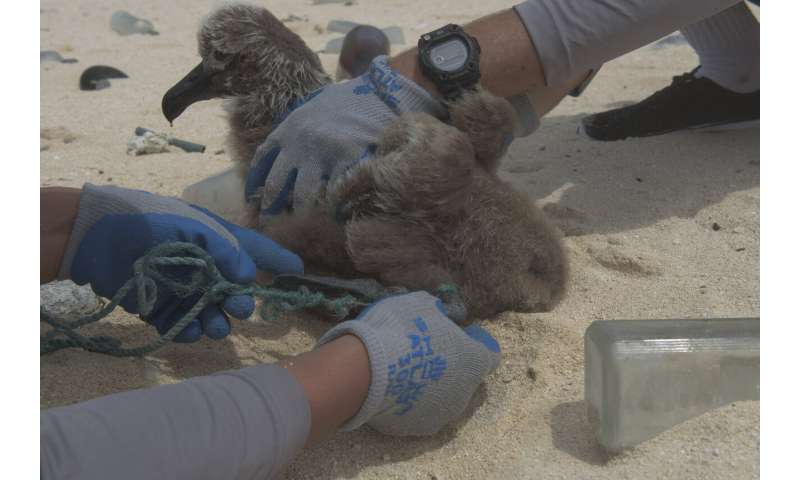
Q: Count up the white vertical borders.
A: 2